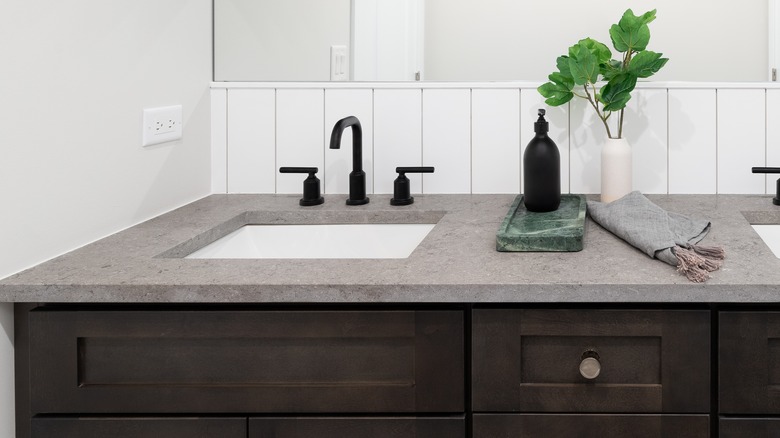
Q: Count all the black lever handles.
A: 3